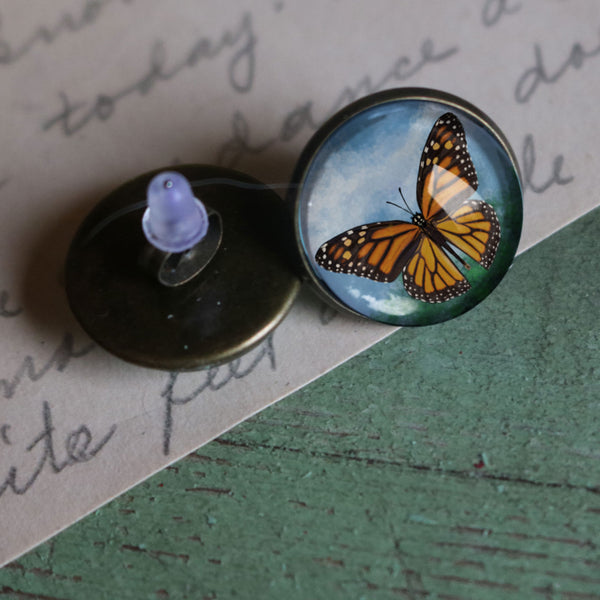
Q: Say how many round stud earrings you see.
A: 2